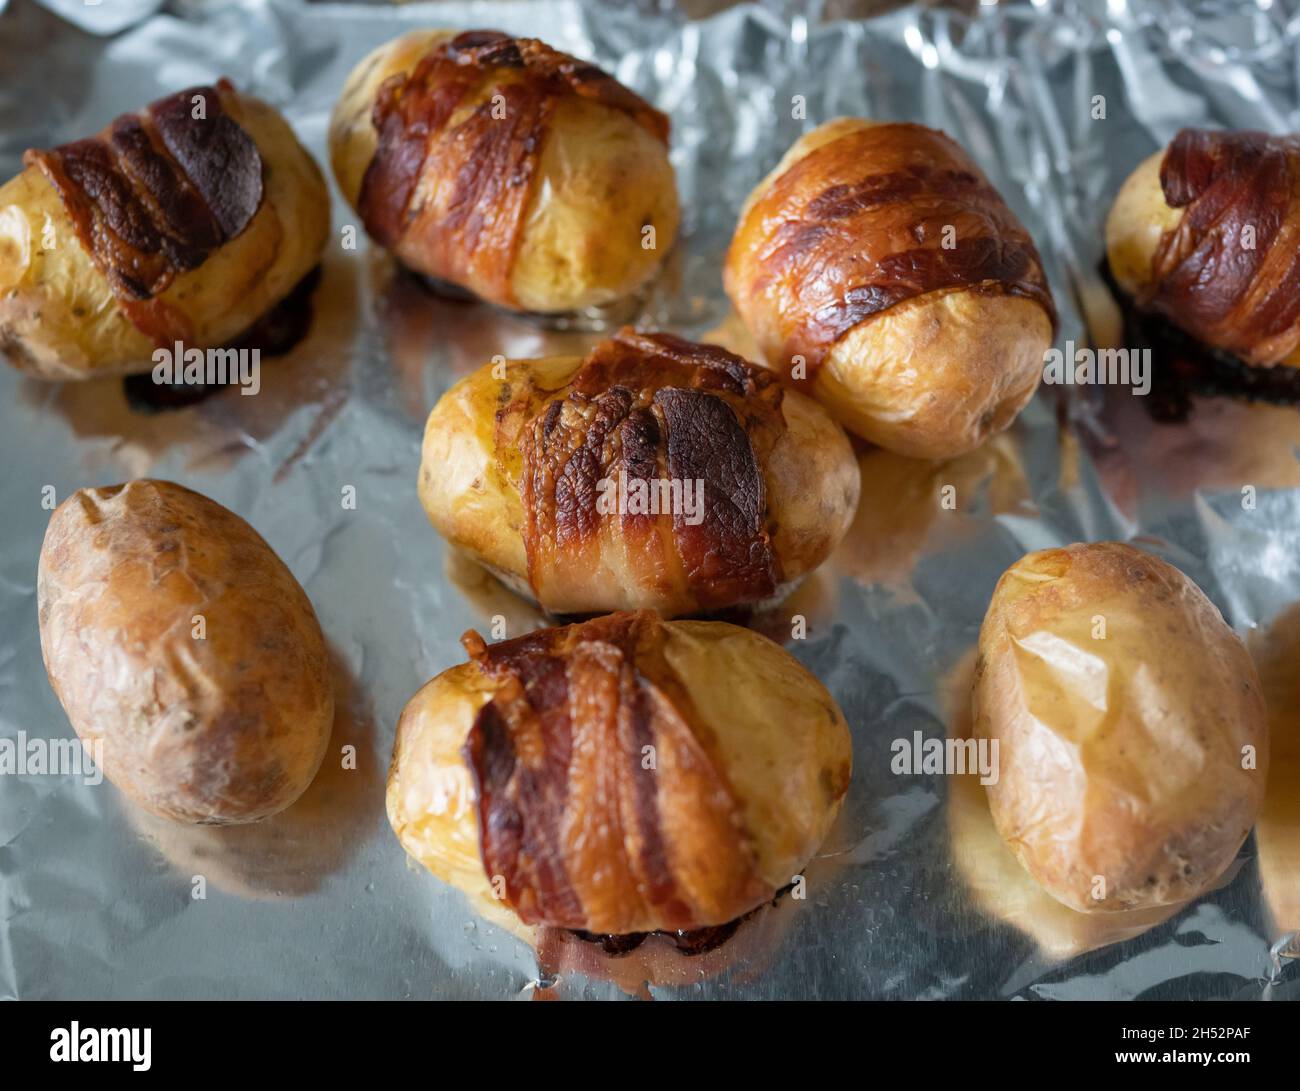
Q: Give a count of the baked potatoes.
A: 8